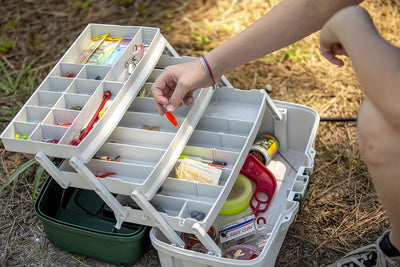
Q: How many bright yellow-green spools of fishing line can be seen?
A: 1